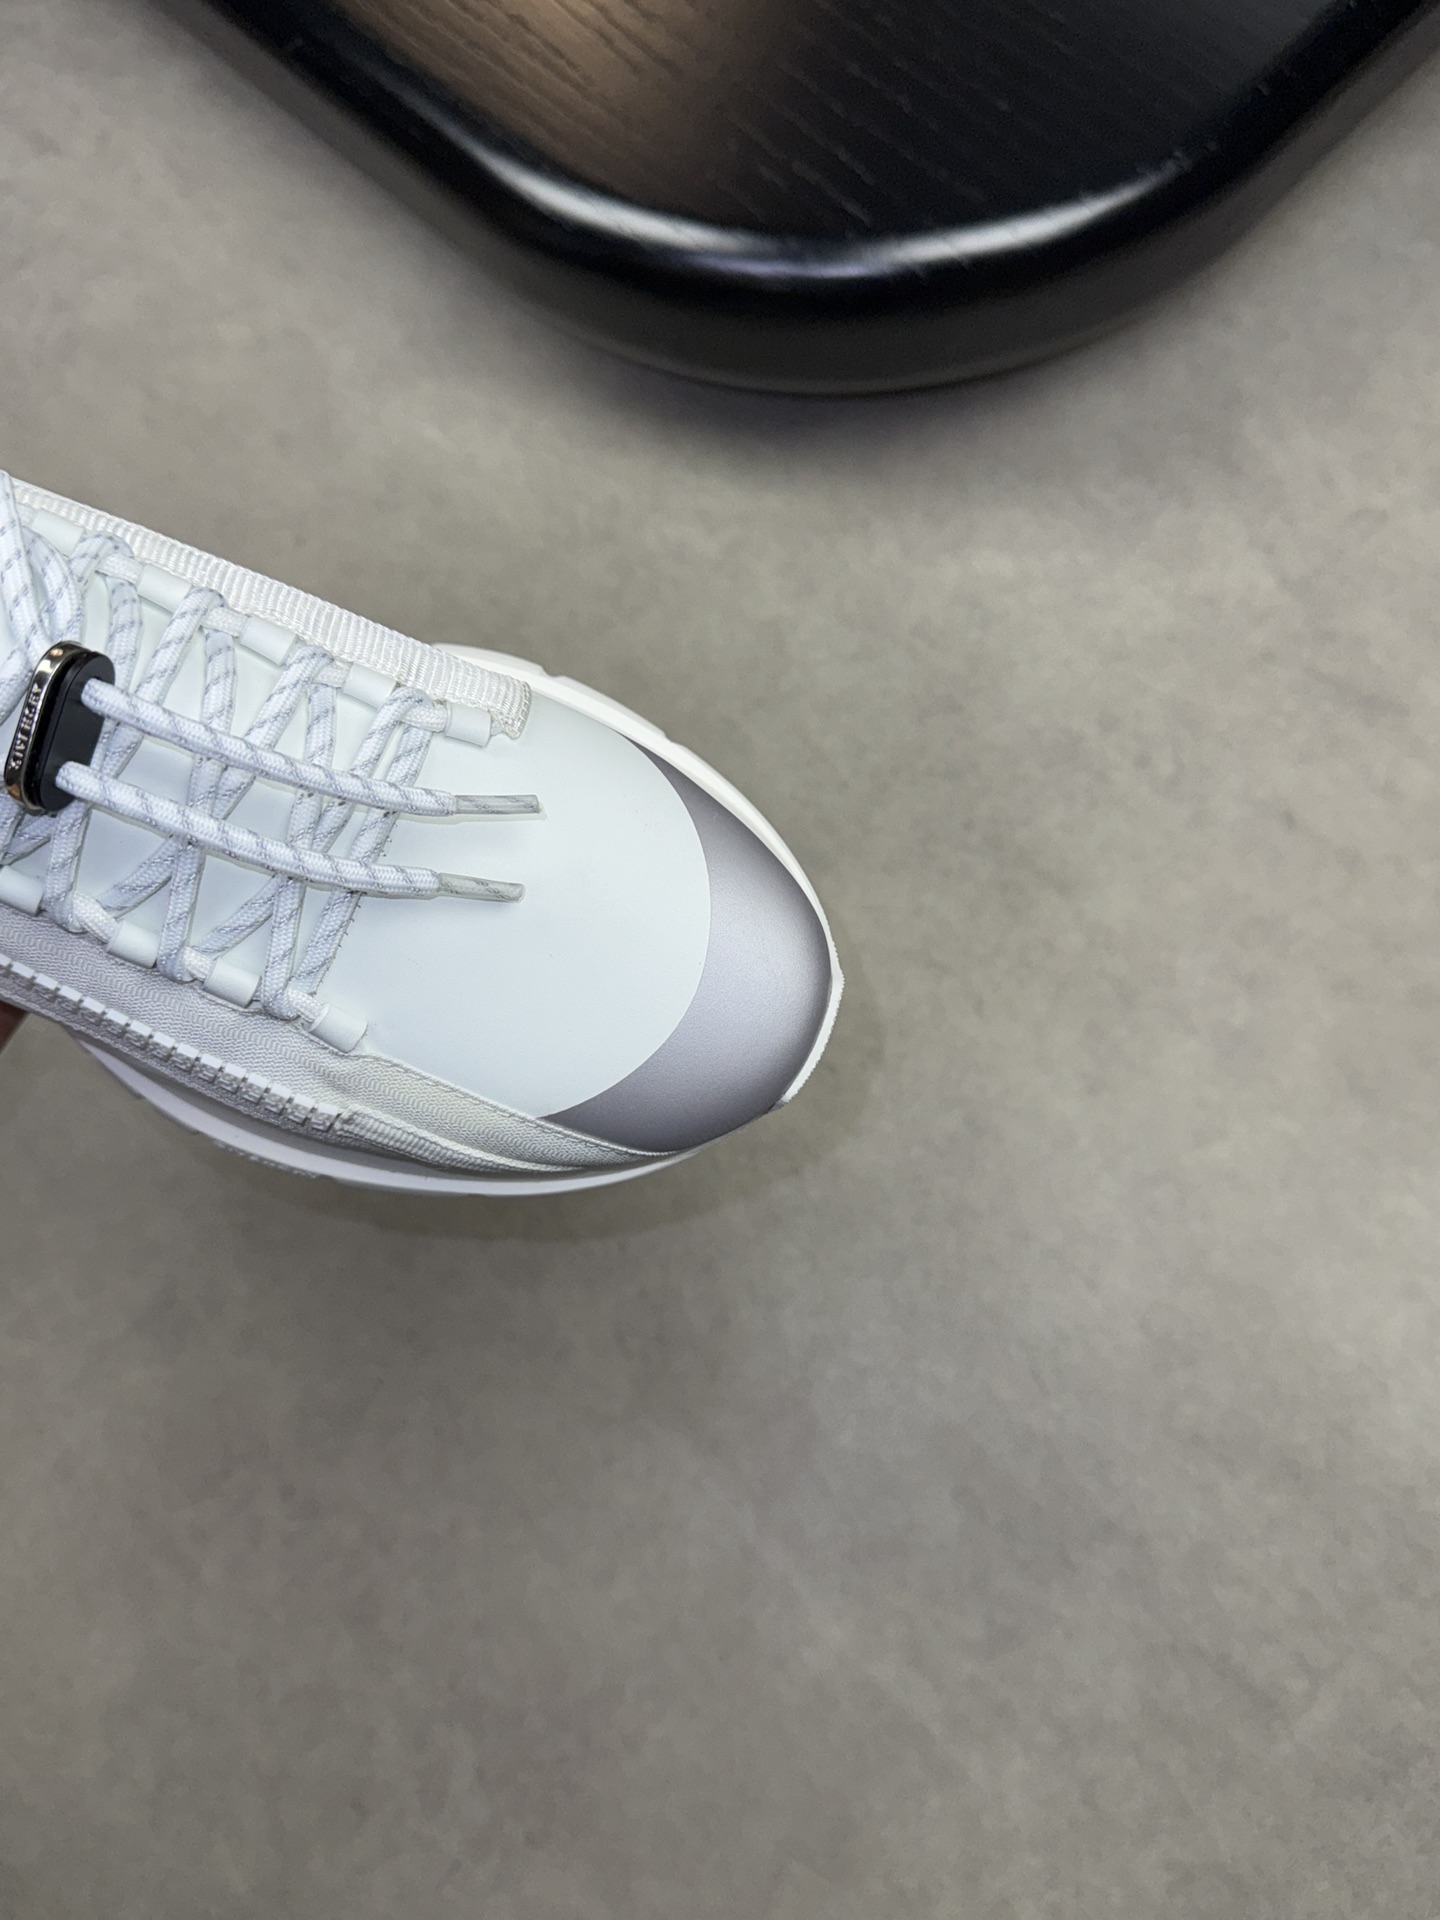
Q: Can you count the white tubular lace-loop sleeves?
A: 9